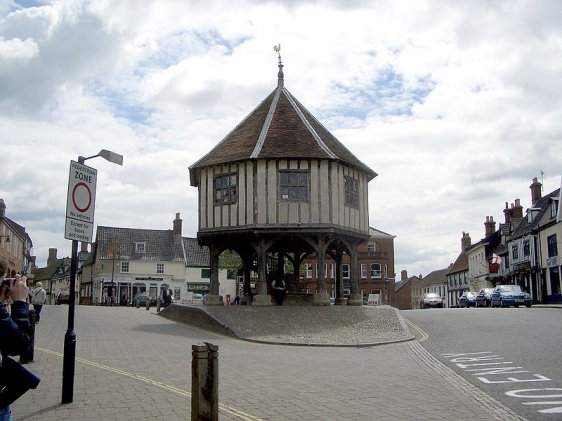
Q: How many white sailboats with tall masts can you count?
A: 0